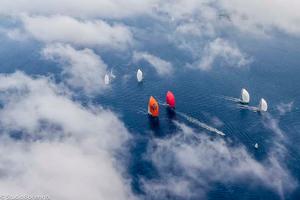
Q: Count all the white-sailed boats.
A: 5